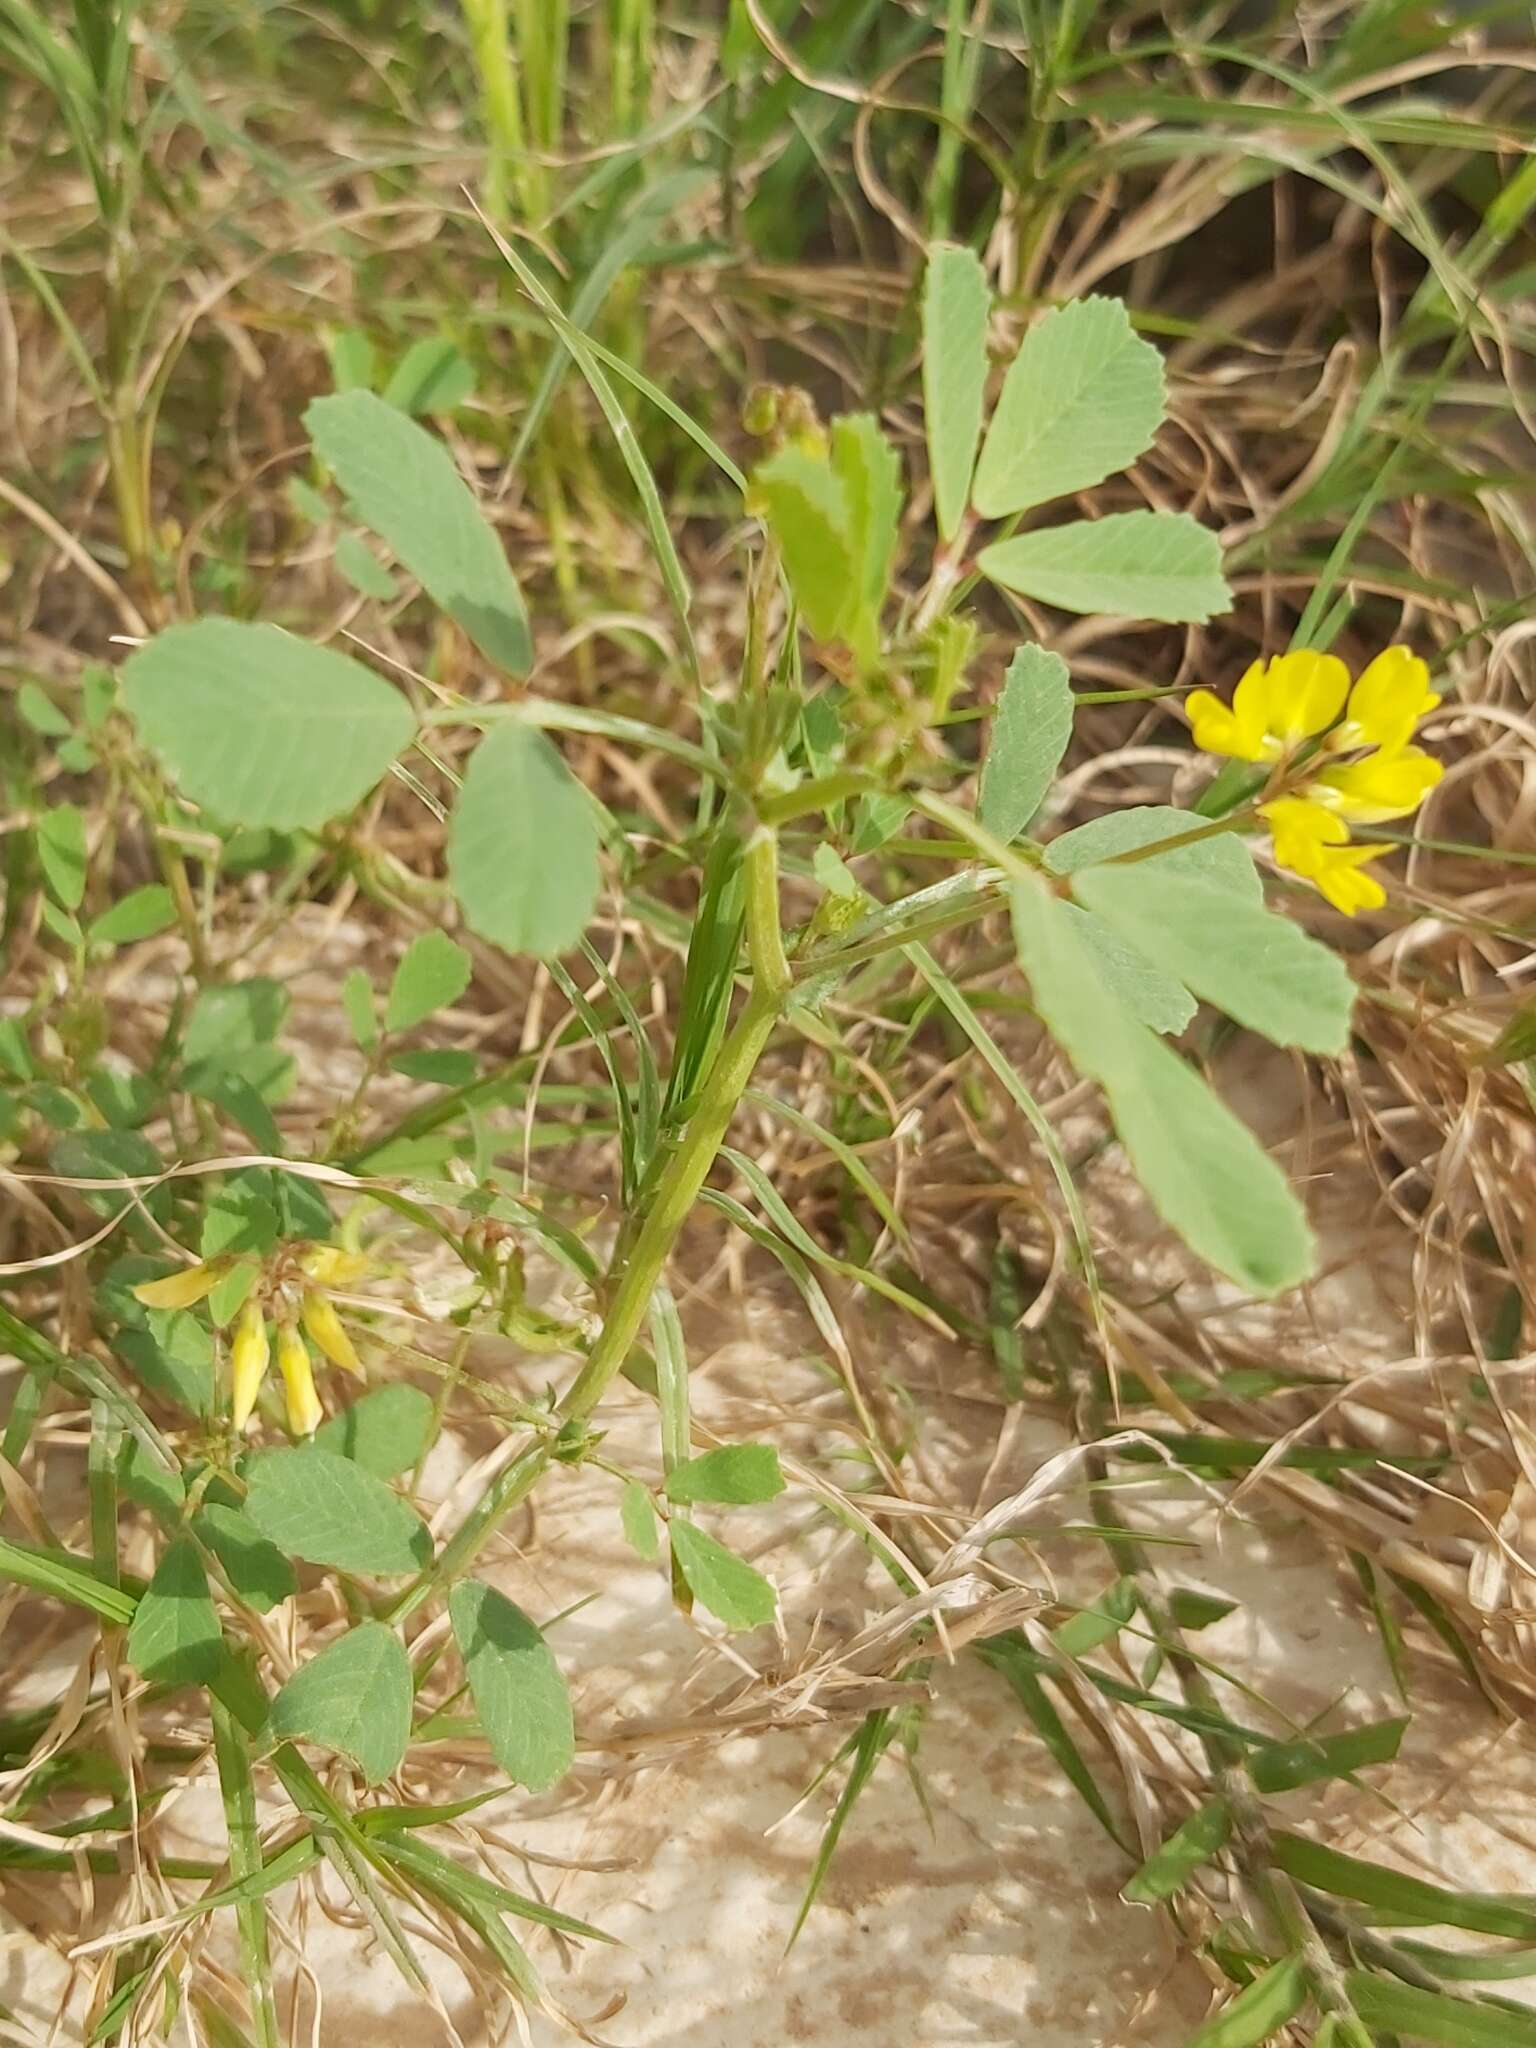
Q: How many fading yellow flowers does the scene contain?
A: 5